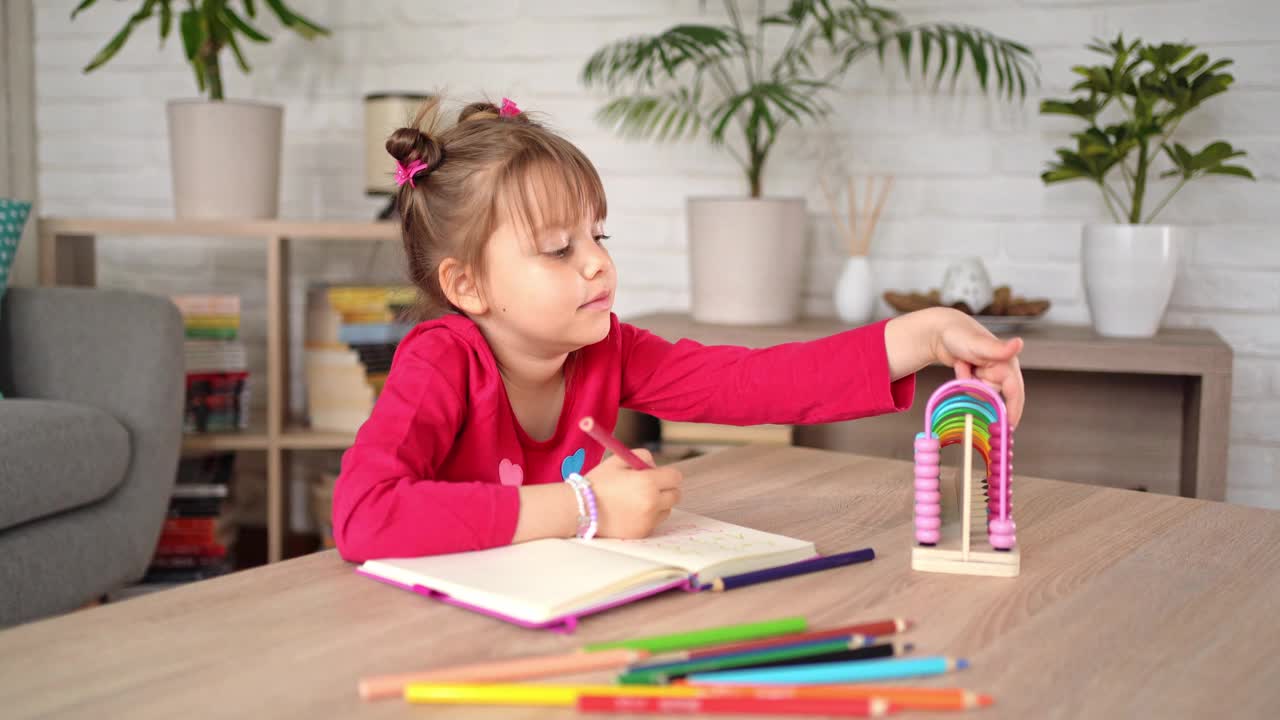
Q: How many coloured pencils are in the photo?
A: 12